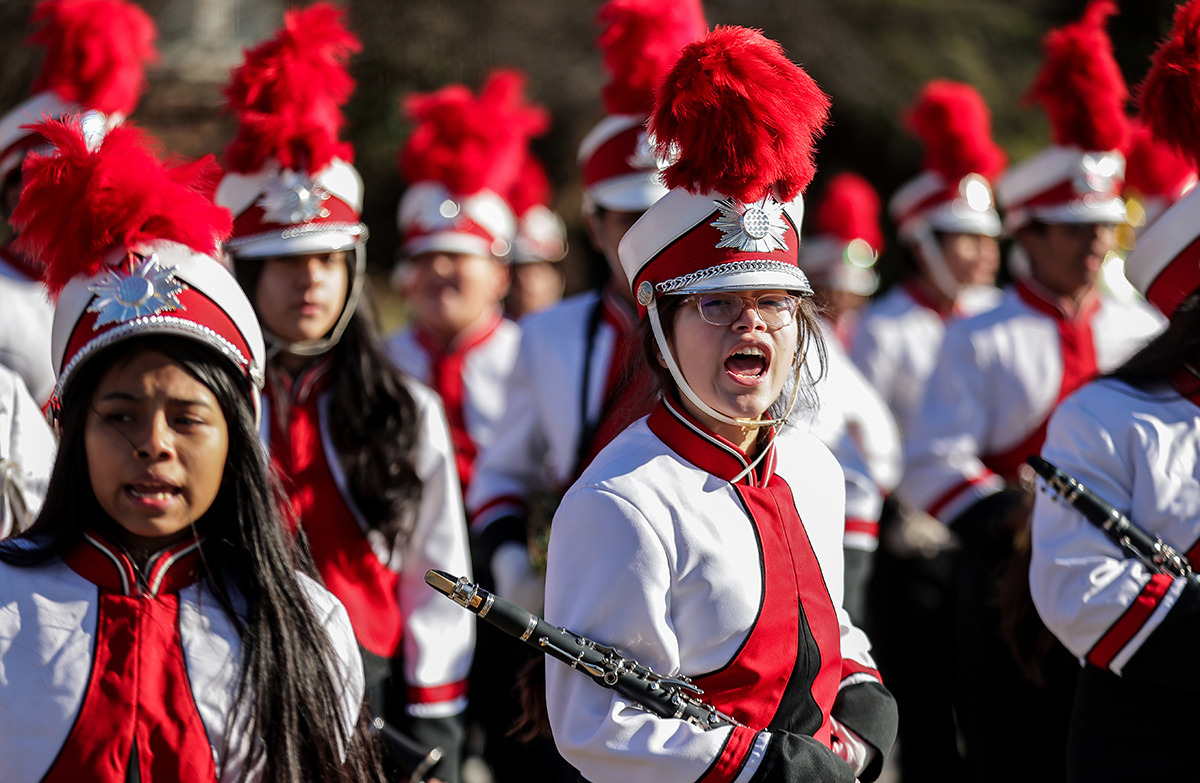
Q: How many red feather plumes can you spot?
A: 12